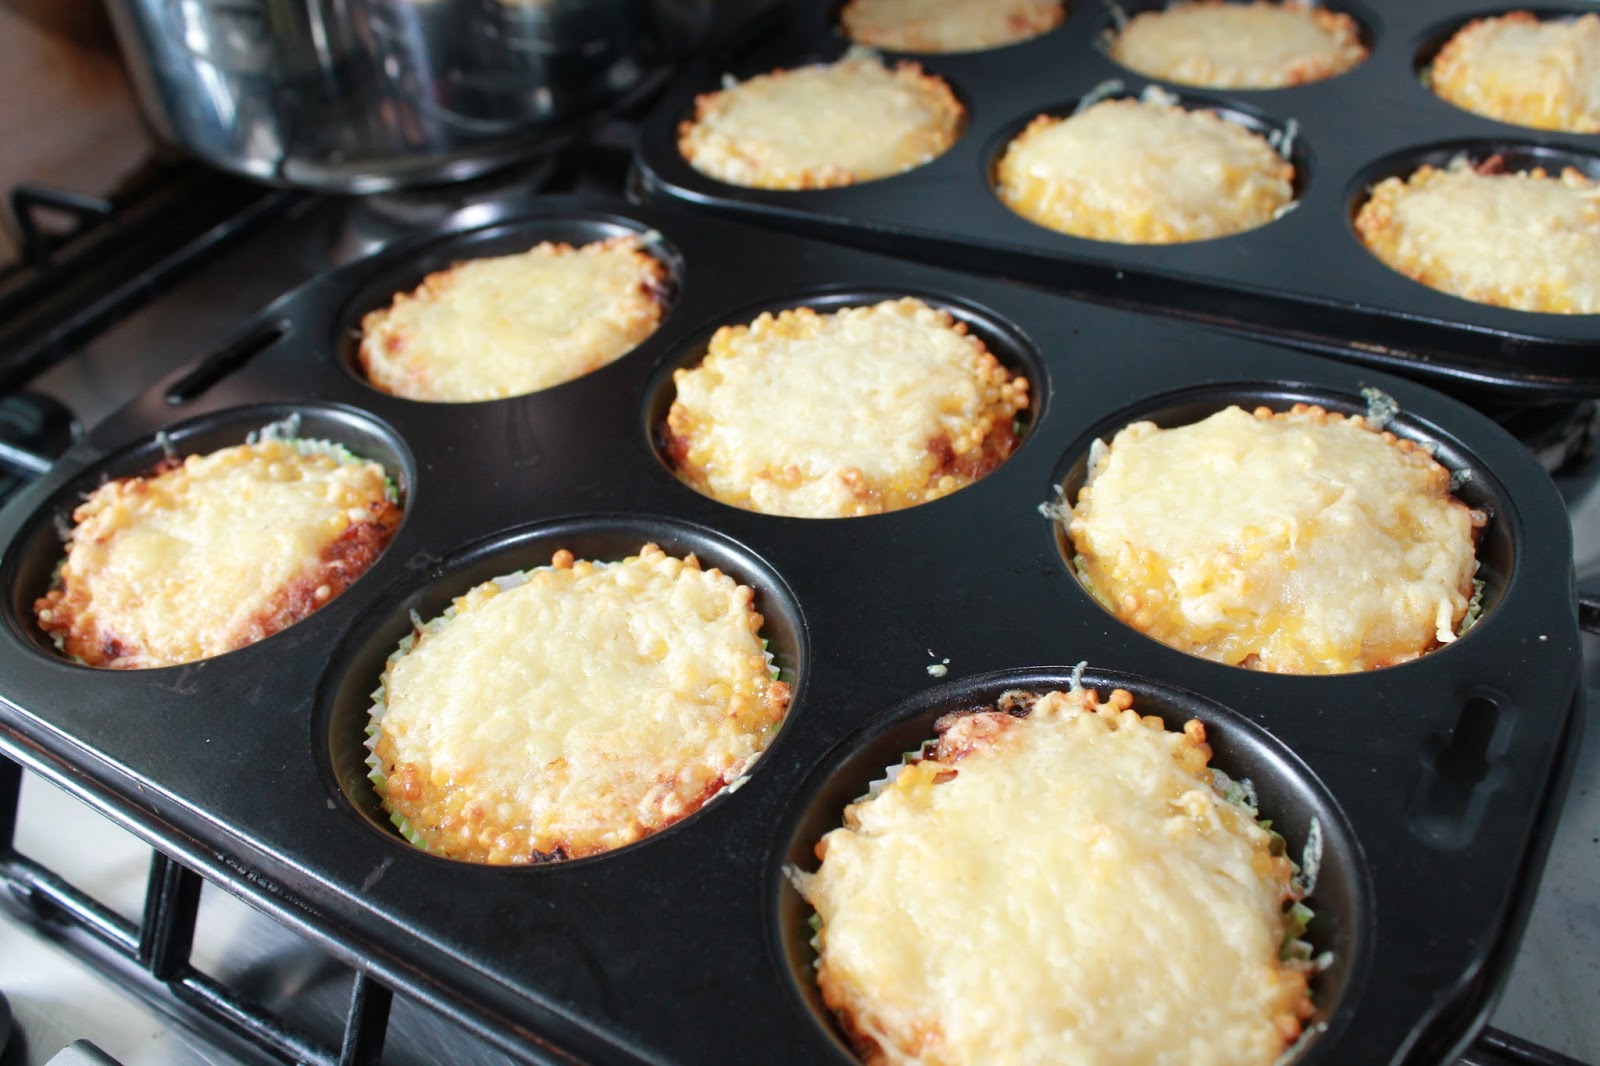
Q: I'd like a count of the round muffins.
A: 12